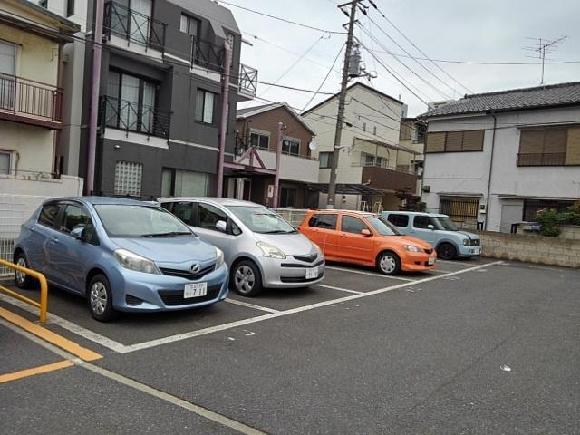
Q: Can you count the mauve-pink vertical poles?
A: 3